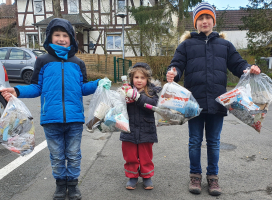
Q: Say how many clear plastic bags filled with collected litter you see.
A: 4